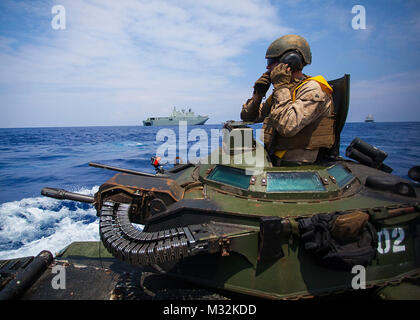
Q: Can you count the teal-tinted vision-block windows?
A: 3